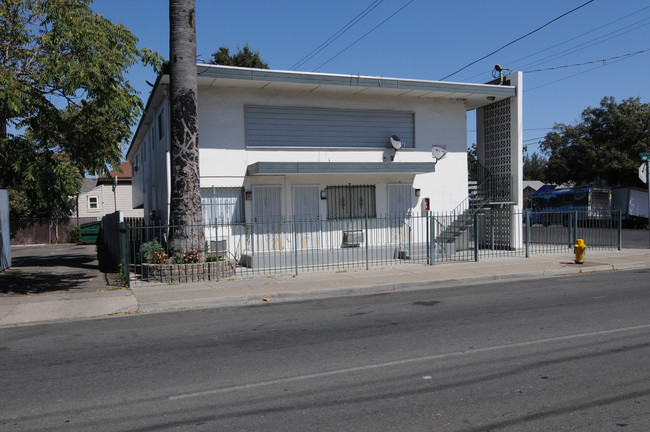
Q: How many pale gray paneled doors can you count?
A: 3